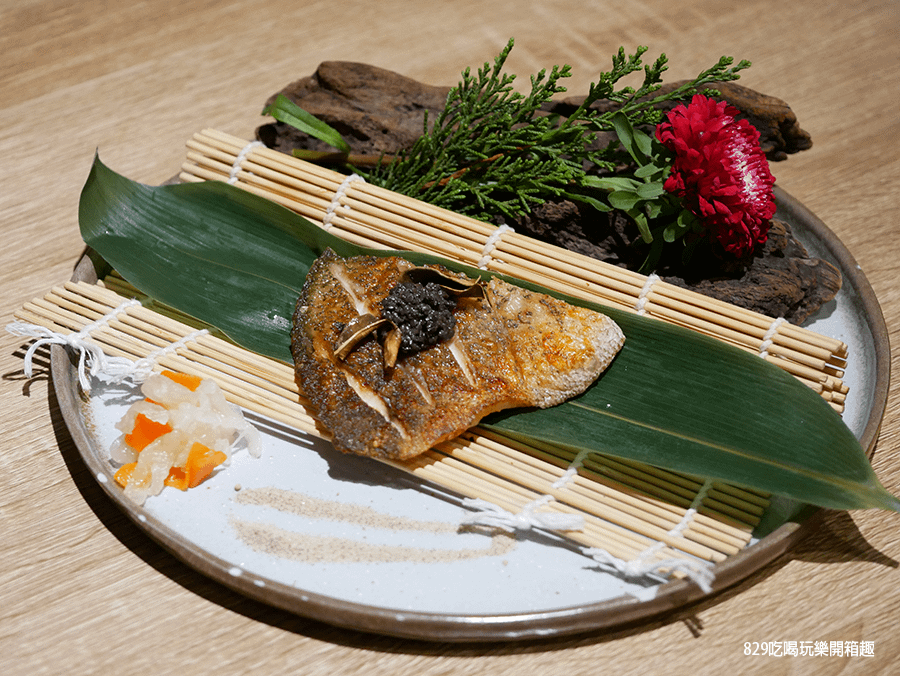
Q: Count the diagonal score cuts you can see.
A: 4